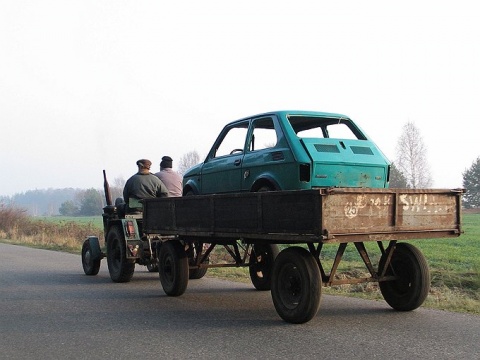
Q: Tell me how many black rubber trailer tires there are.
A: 4